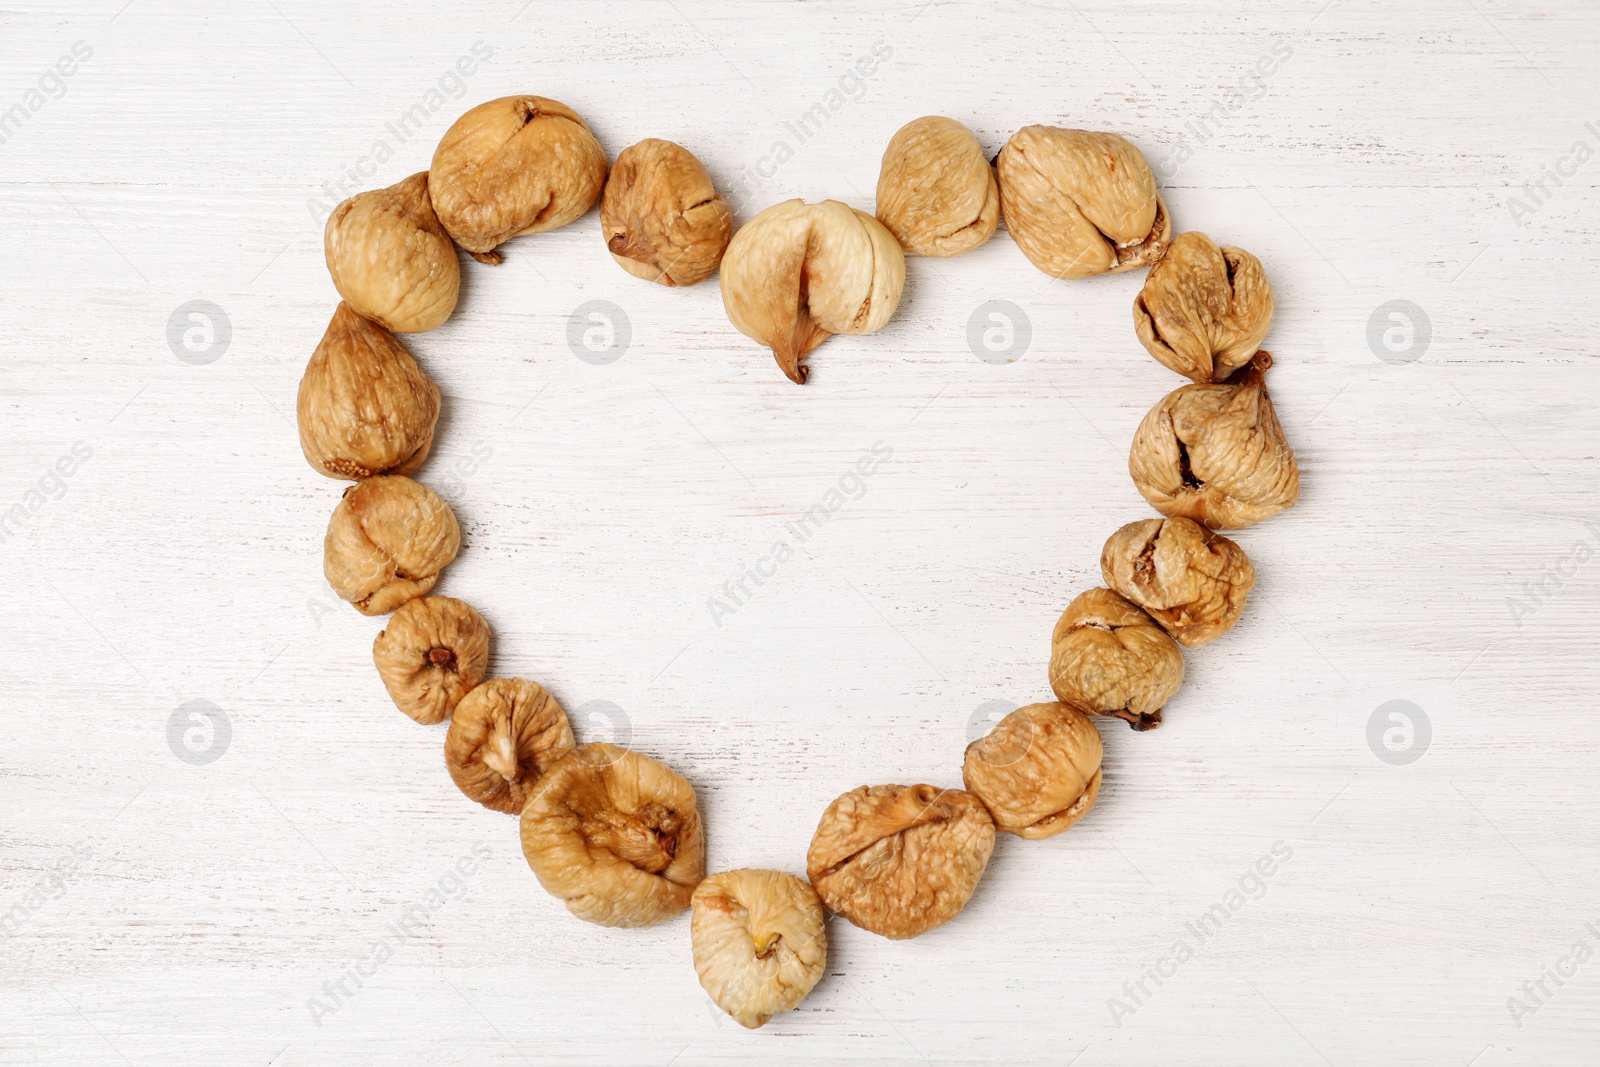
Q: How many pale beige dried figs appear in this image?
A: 2